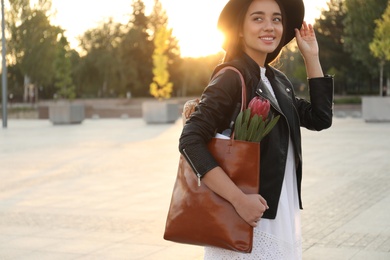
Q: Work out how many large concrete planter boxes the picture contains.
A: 3